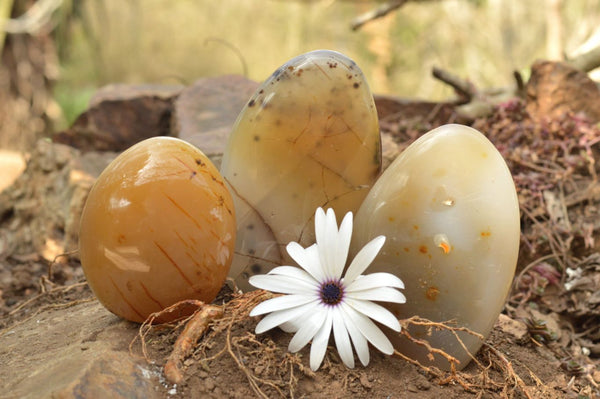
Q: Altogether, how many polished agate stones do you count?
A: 3